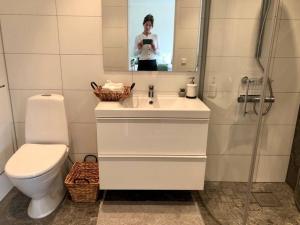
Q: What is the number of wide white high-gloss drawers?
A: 2